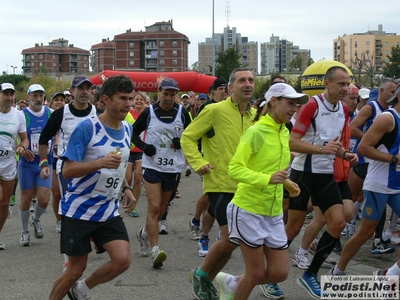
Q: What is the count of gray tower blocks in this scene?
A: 2